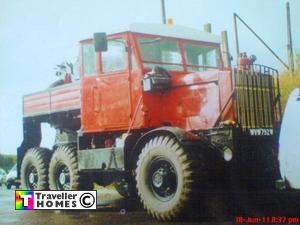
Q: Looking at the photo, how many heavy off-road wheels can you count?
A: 3